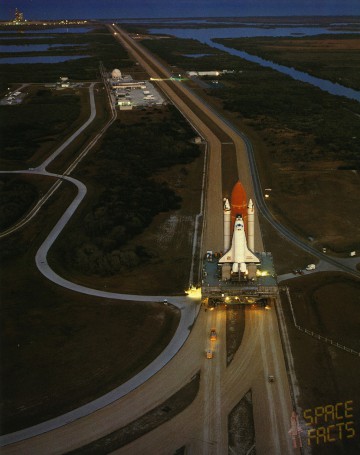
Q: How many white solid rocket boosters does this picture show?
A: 2